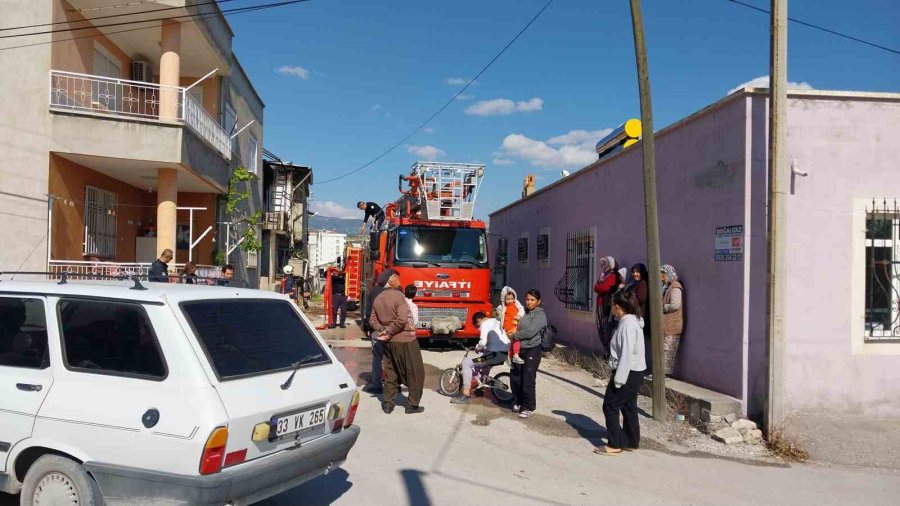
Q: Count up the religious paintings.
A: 0